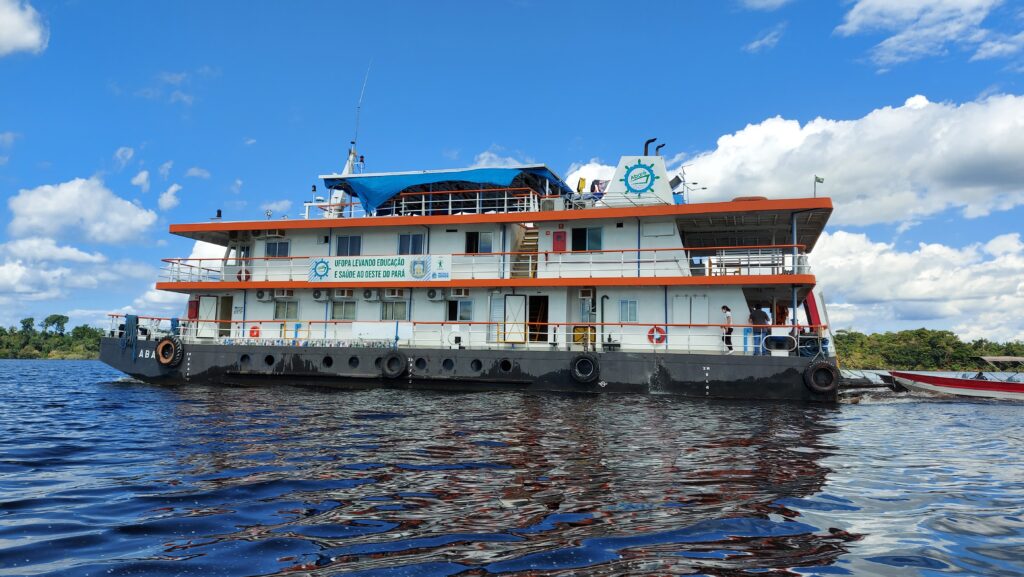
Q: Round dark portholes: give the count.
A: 9